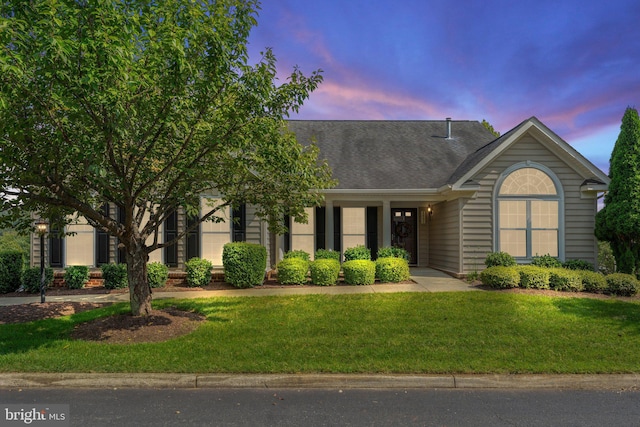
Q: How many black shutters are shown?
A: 10